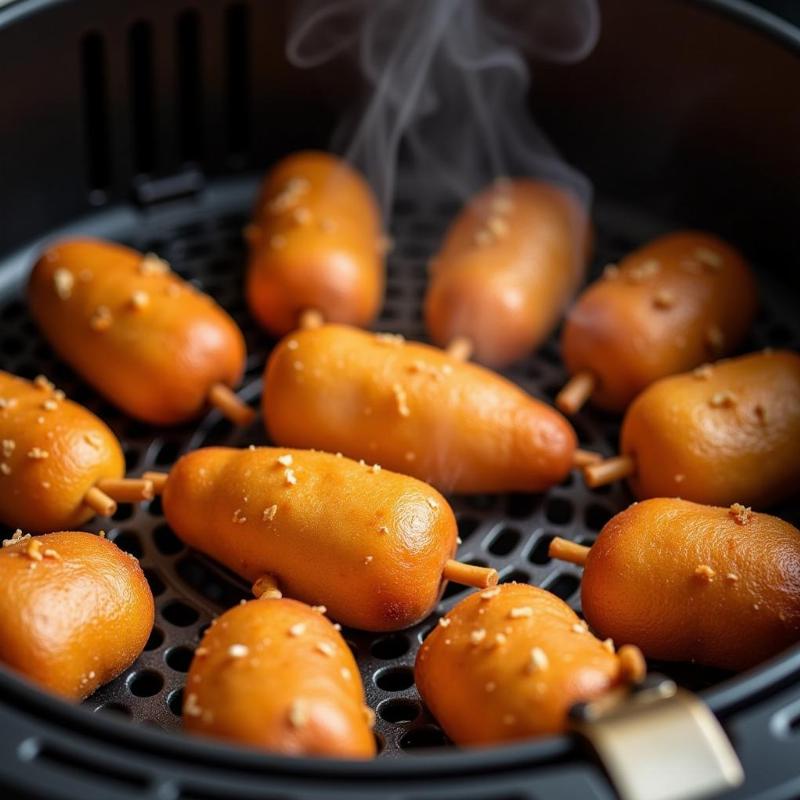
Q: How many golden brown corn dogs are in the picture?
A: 12